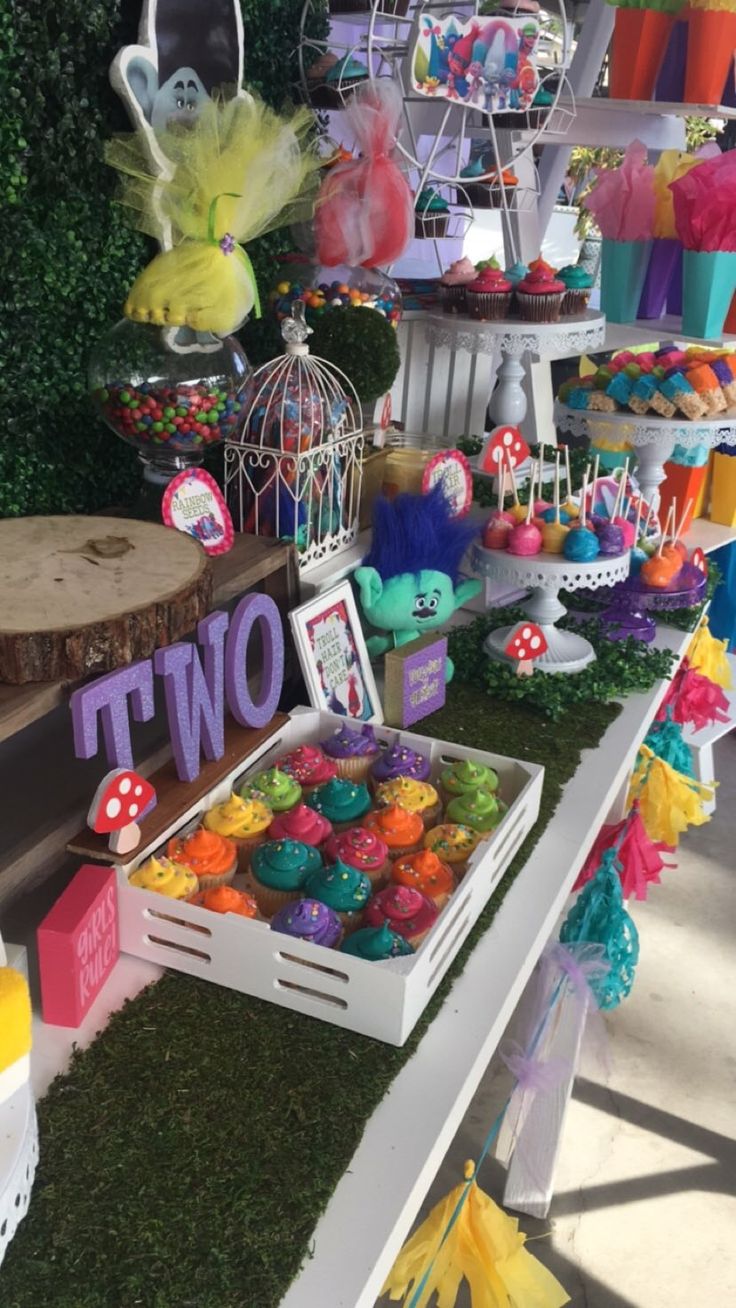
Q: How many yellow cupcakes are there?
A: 4